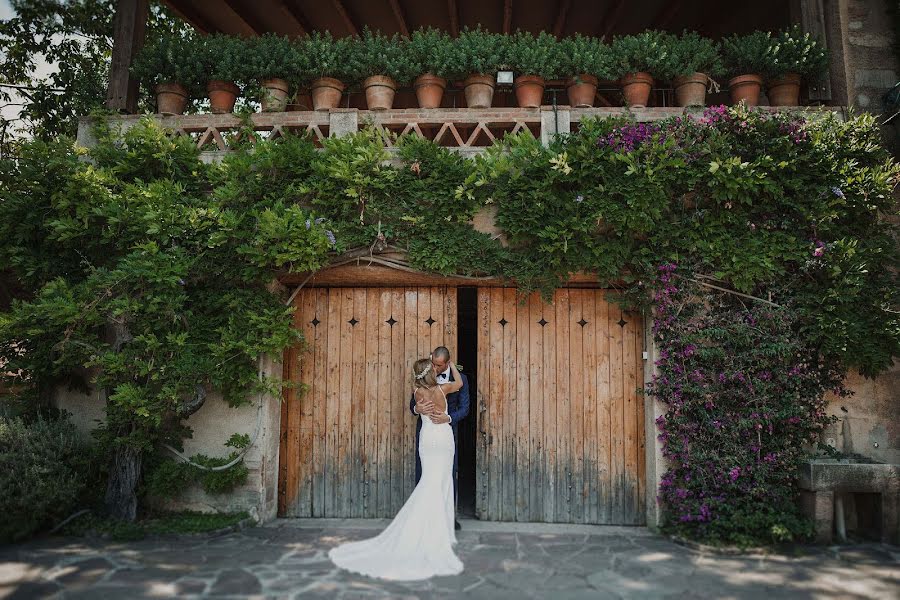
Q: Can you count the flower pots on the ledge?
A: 13